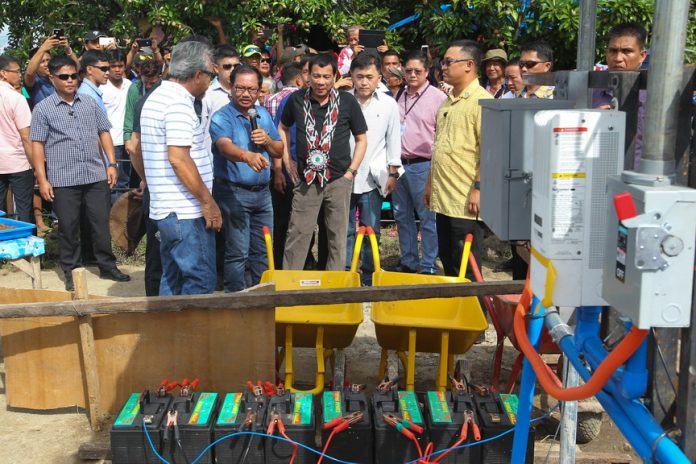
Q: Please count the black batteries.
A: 8